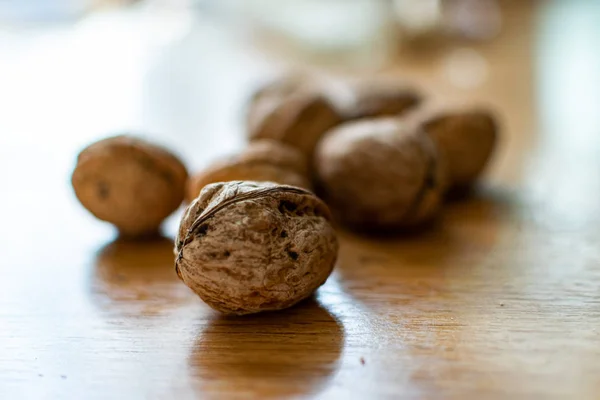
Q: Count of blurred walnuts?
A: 6